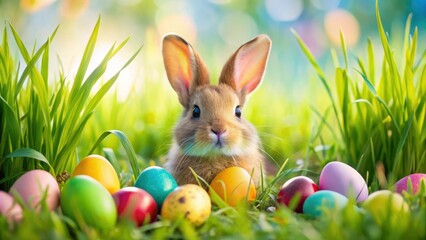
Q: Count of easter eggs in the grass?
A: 13